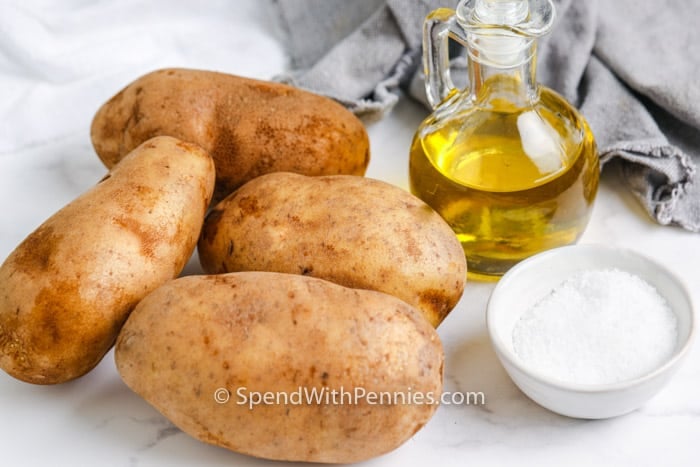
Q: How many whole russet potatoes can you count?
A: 4